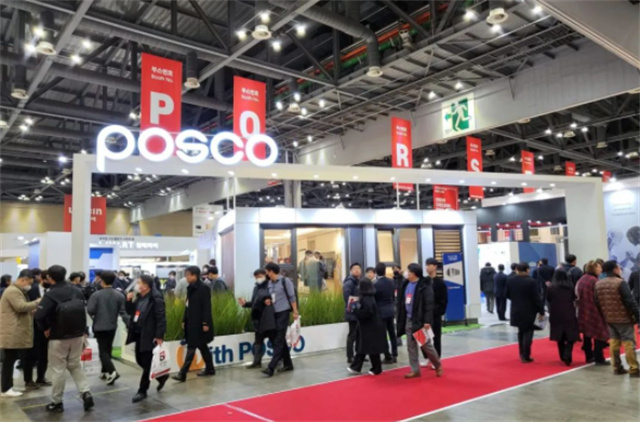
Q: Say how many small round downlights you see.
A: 12